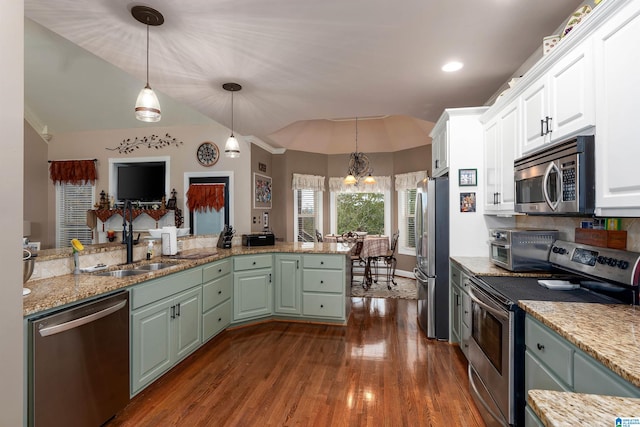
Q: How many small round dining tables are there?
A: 1